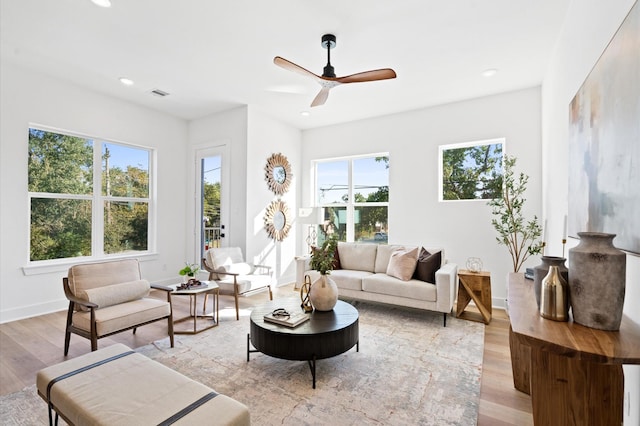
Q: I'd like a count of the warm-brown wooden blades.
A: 3